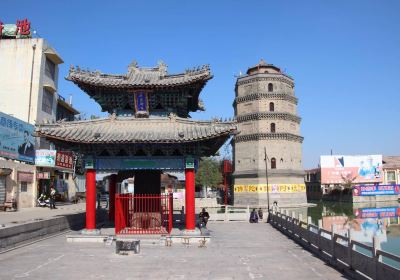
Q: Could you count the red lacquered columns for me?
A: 3